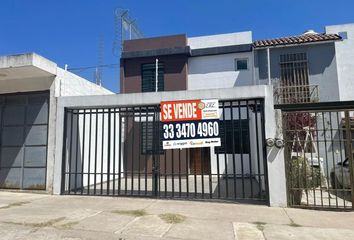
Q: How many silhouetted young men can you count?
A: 0